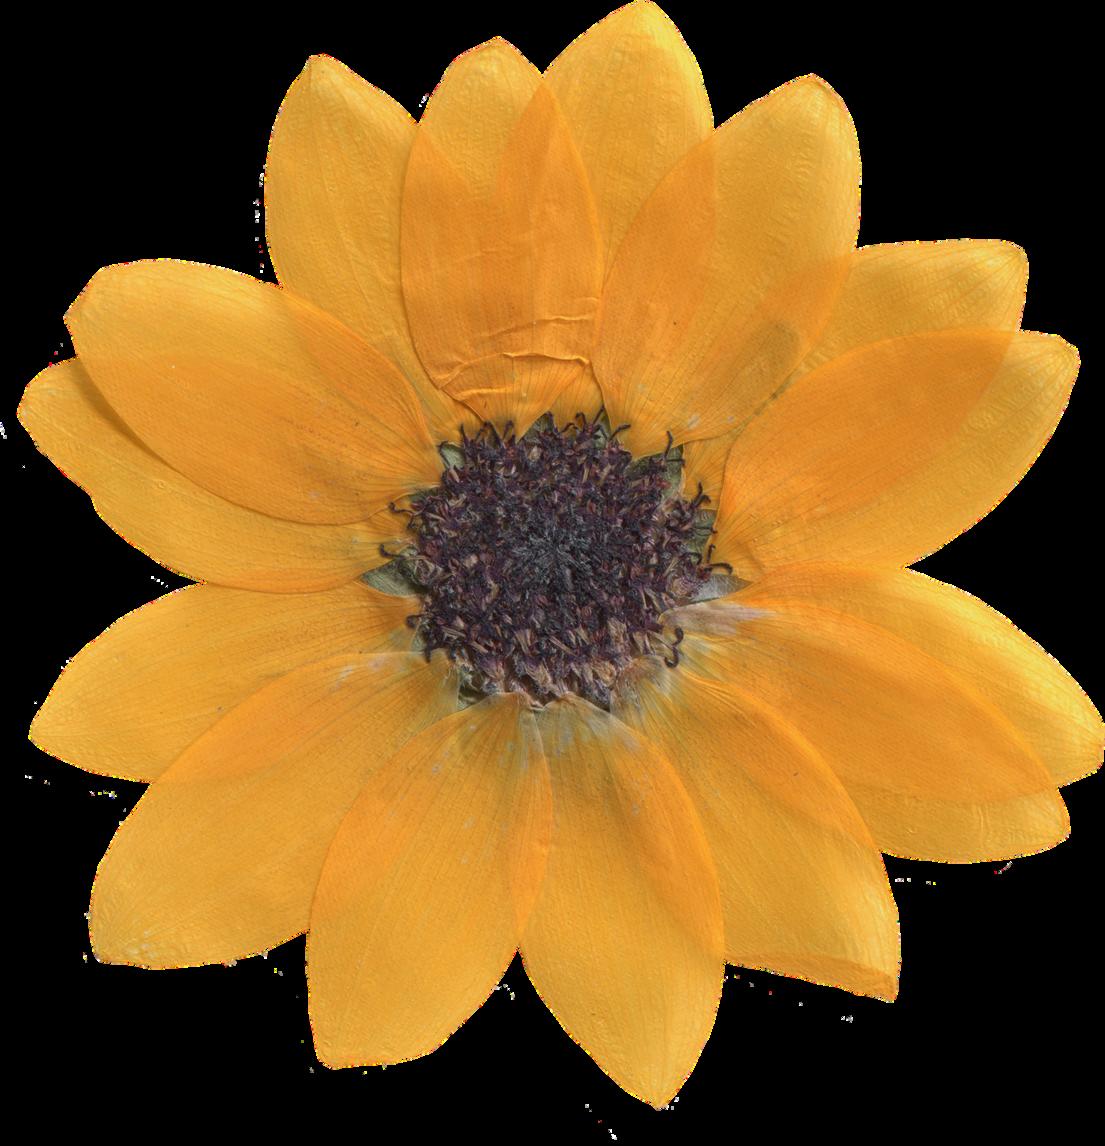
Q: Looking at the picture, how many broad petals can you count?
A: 15